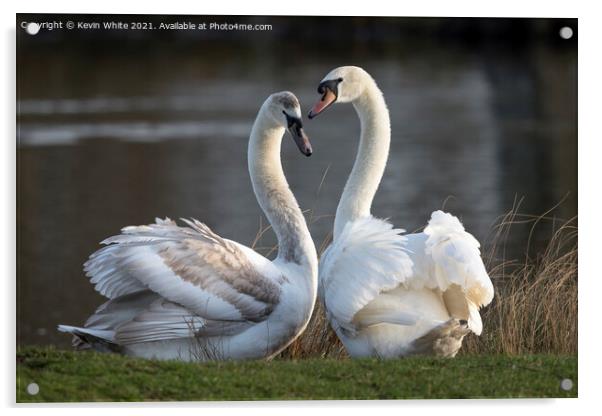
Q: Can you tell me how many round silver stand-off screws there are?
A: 4